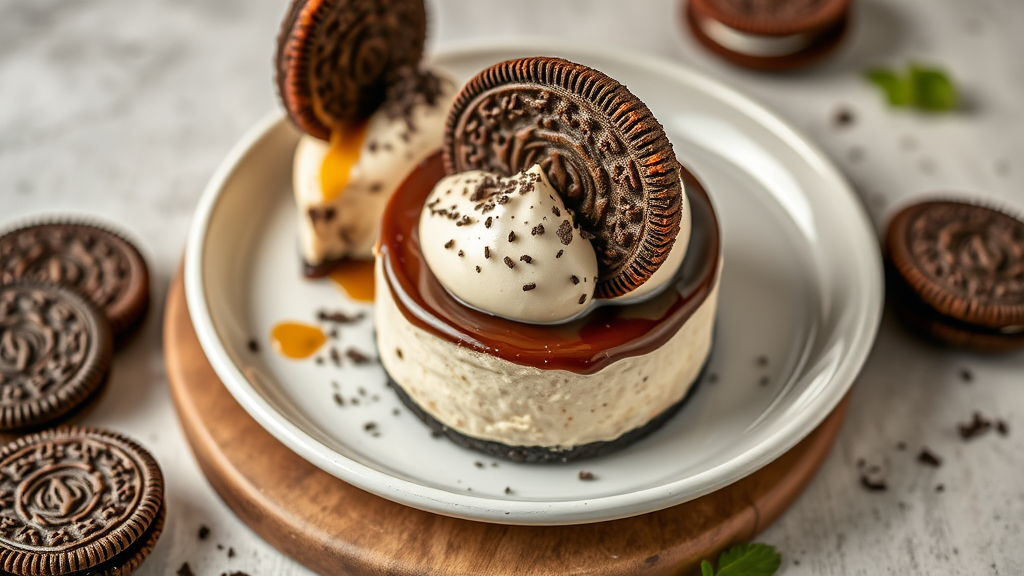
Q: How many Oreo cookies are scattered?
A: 5